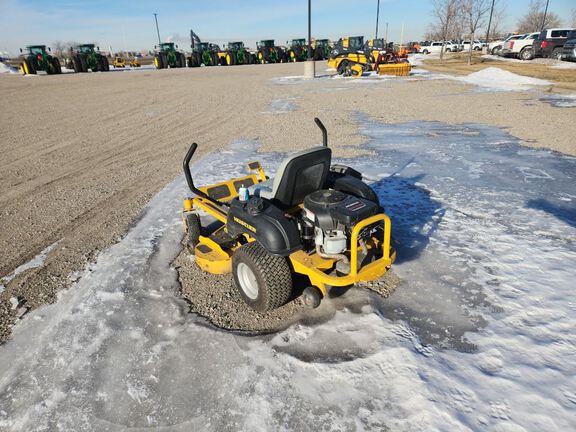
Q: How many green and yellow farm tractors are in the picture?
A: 8